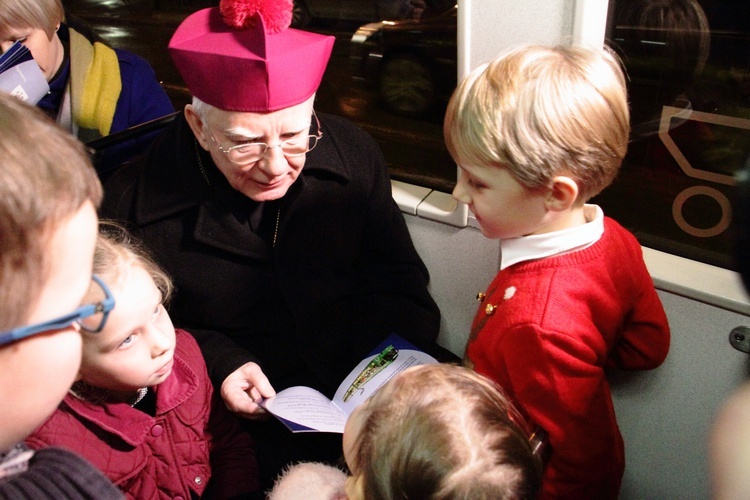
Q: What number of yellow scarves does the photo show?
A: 1